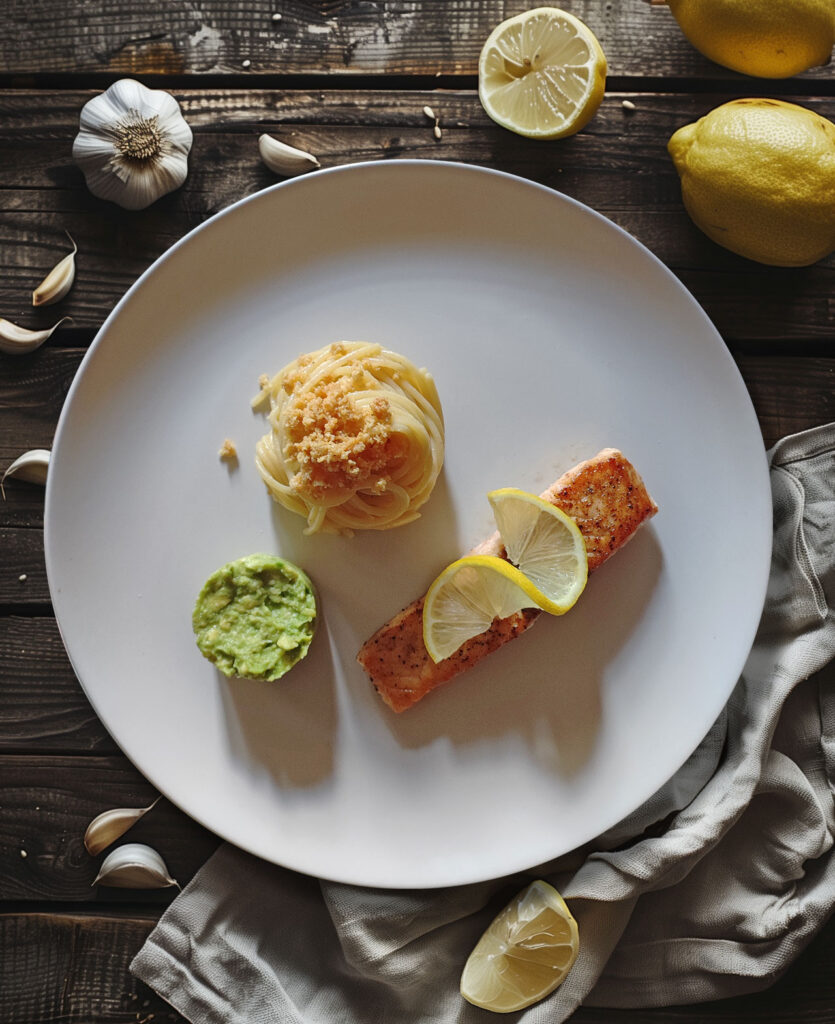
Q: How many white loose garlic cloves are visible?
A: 6